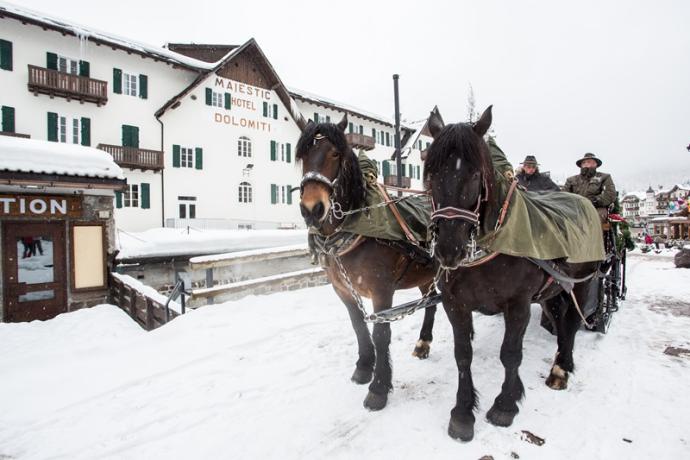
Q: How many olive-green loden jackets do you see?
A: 1